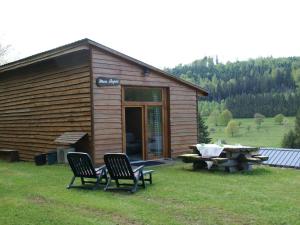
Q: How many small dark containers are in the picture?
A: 2